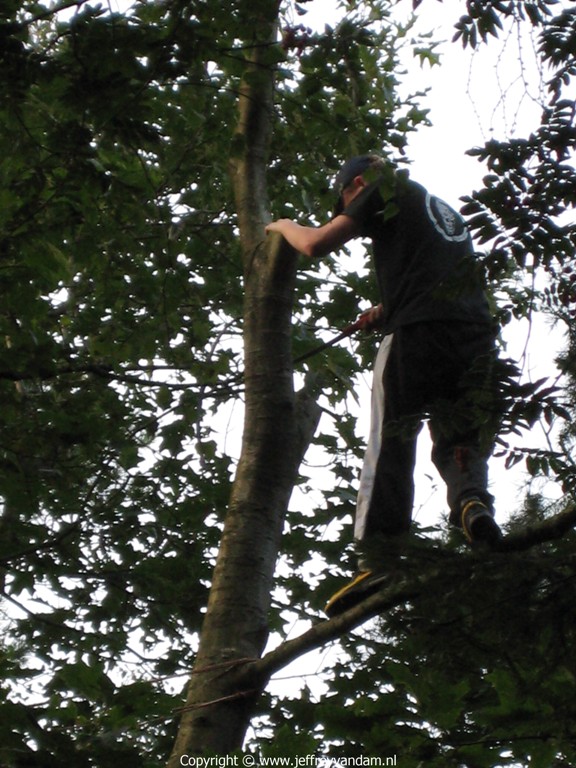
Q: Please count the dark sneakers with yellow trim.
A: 2